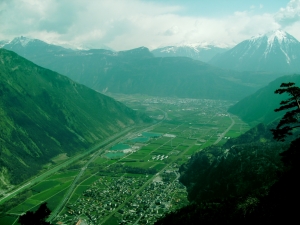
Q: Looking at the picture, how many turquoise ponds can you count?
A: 4